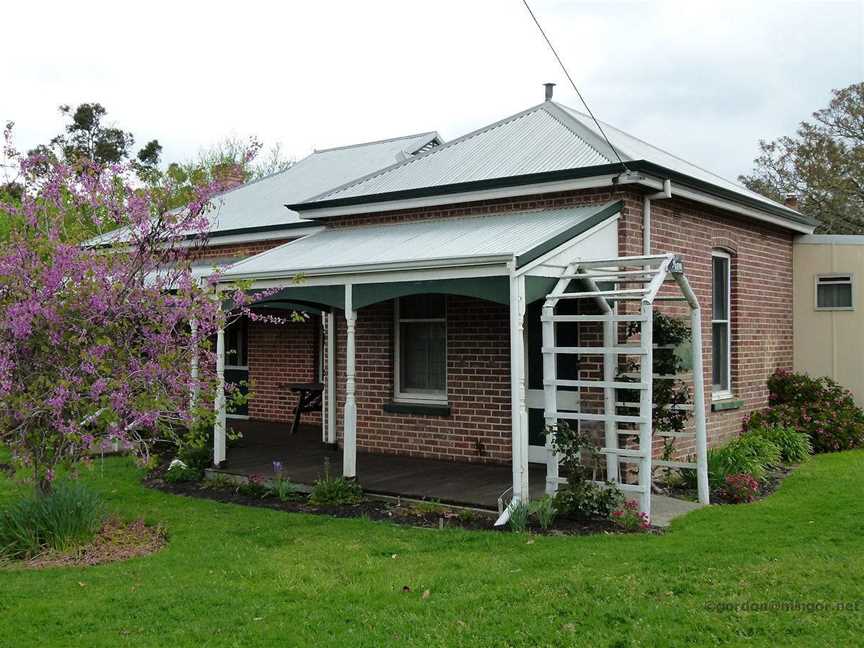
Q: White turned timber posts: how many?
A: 4